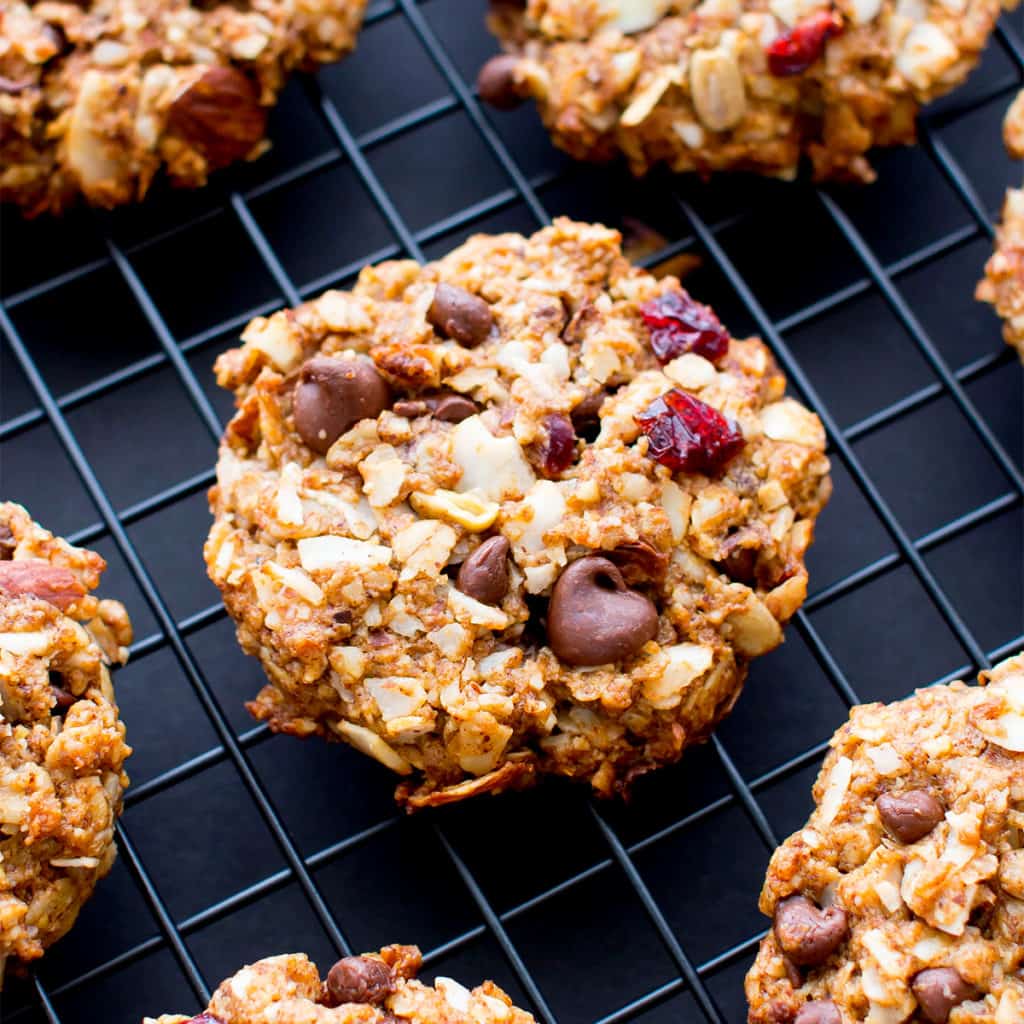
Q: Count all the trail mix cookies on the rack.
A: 7